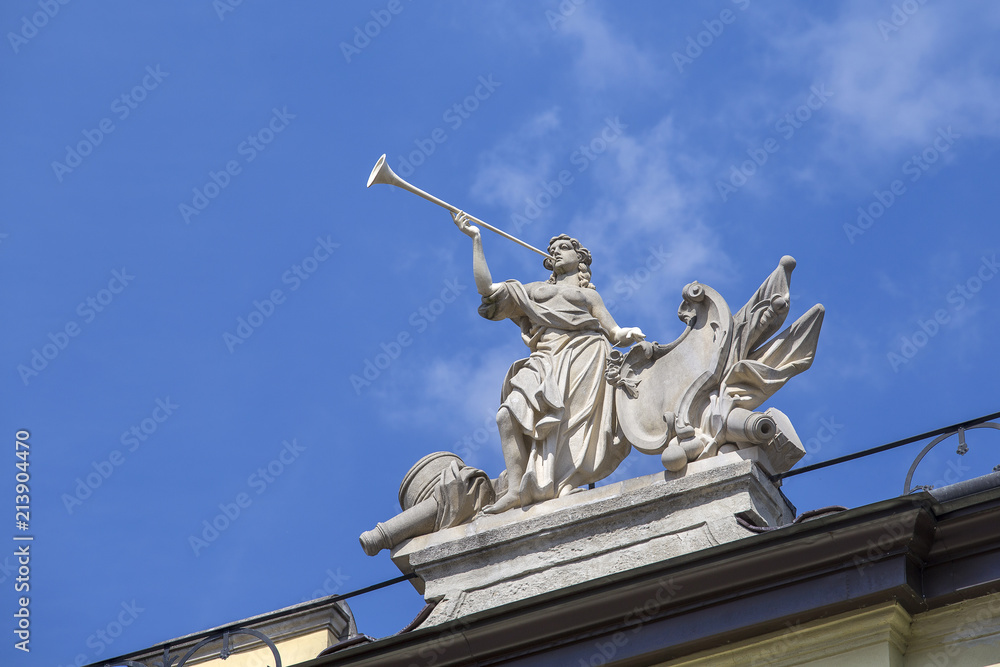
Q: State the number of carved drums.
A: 1